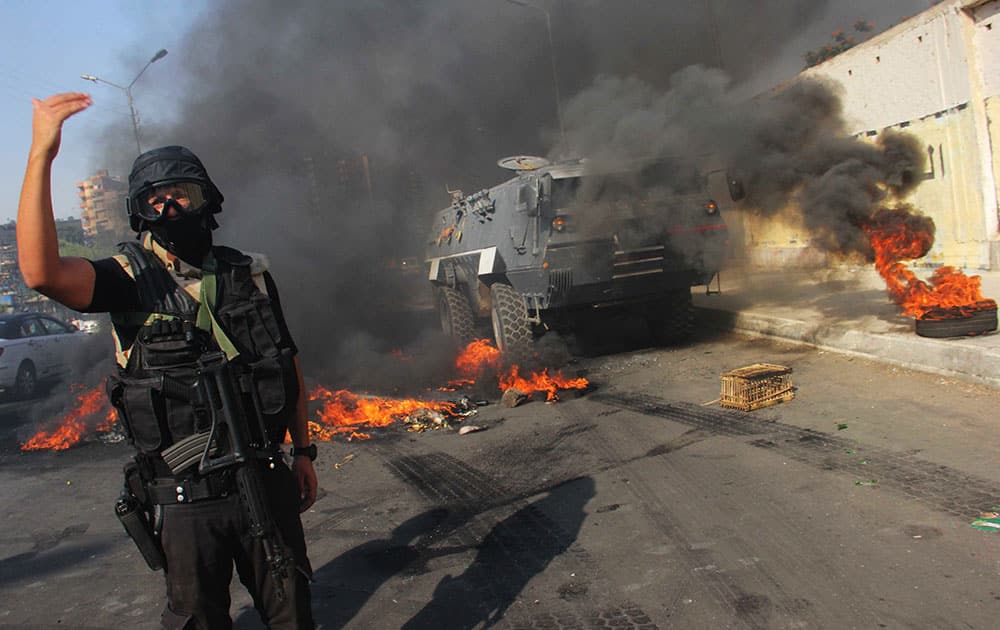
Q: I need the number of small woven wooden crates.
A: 1